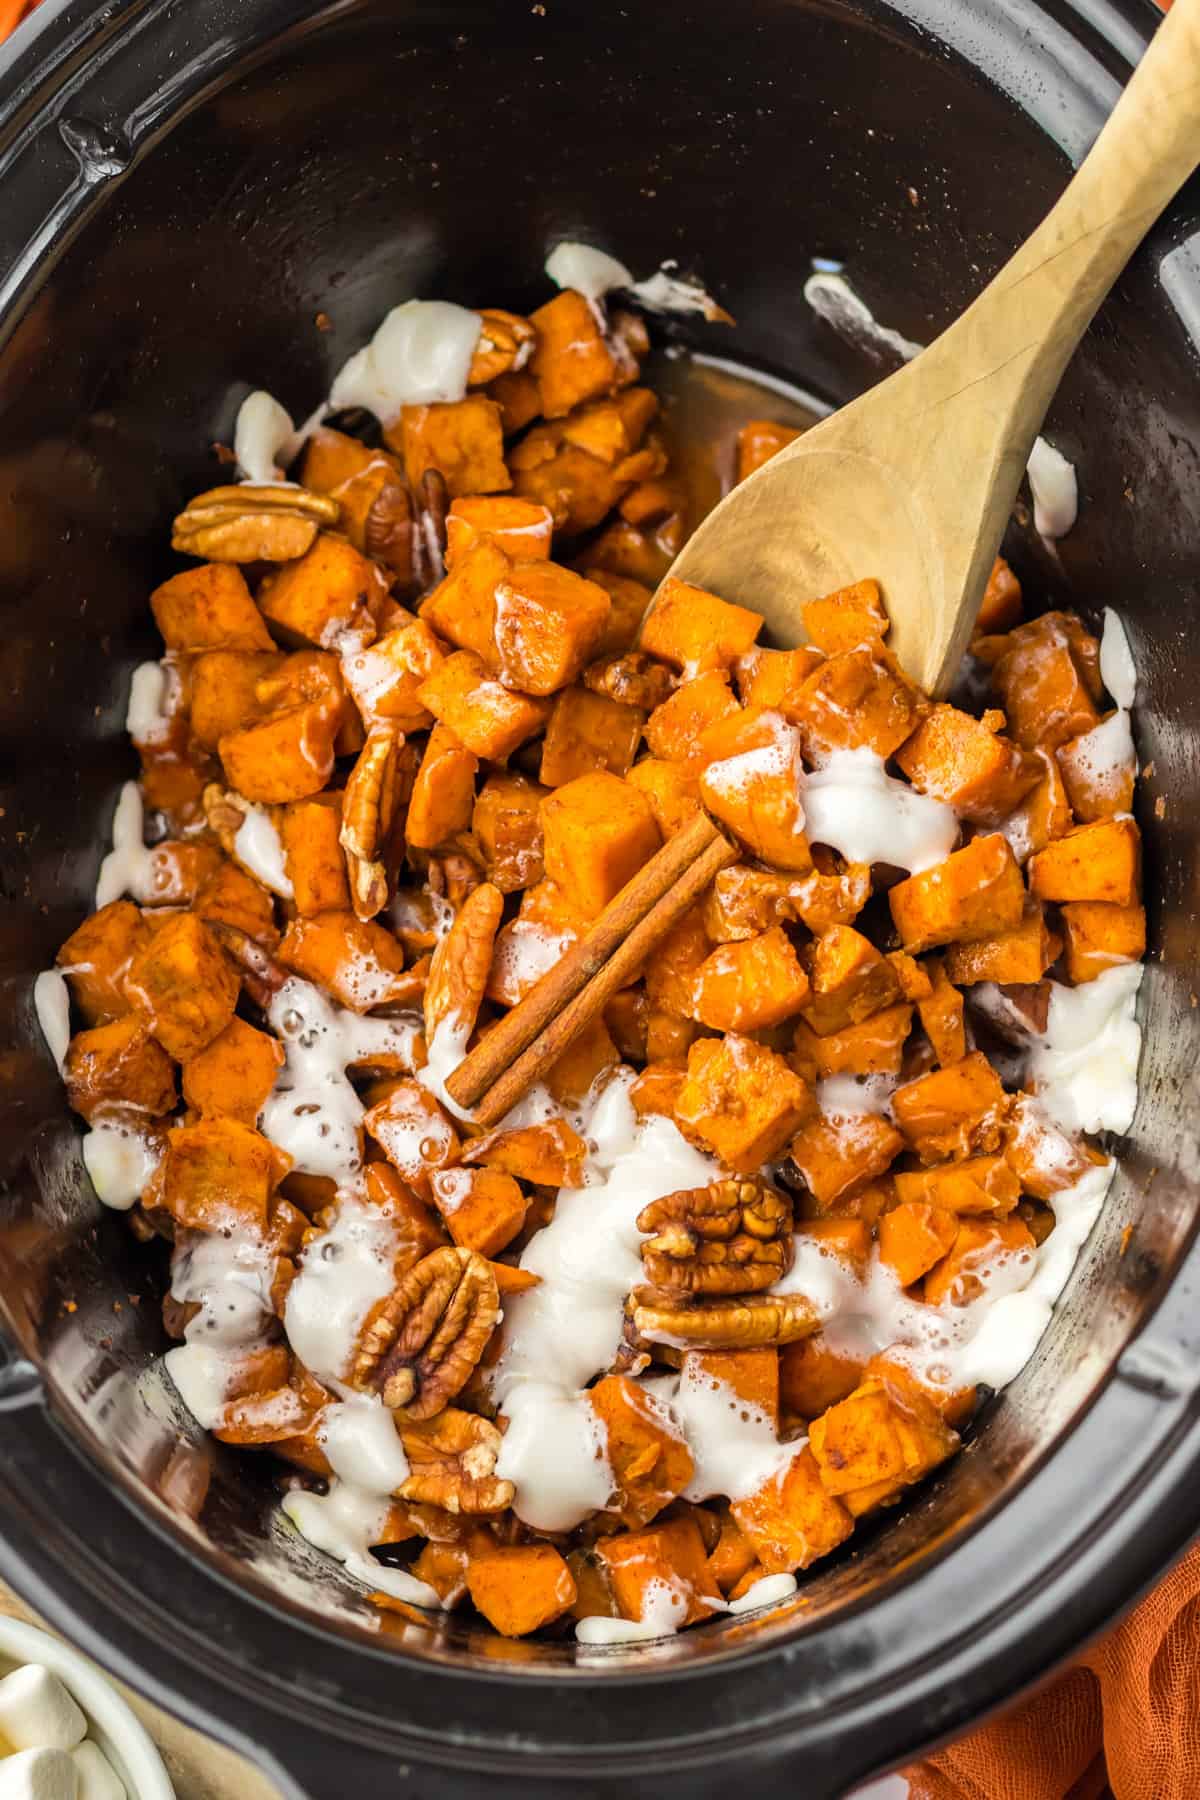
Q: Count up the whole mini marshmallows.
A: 3